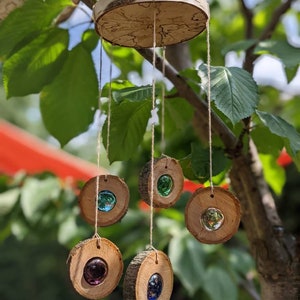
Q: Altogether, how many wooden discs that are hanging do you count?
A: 5